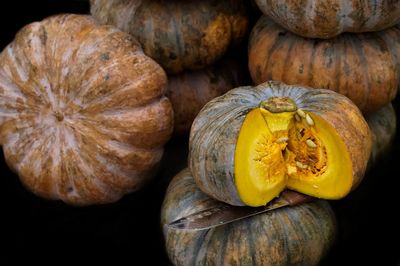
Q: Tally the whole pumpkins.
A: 7